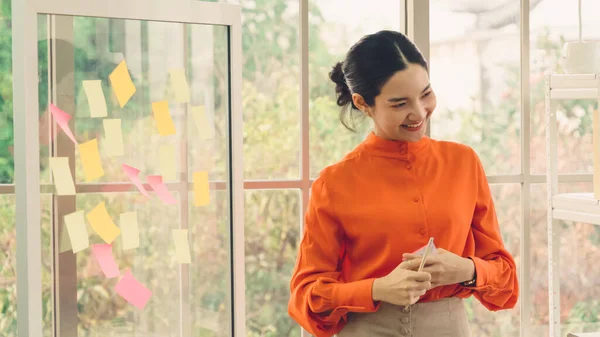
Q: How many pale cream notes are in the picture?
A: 9